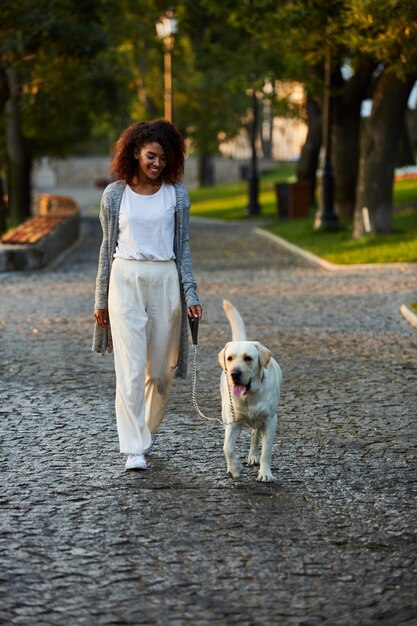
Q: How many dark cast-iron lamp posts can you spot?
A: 2